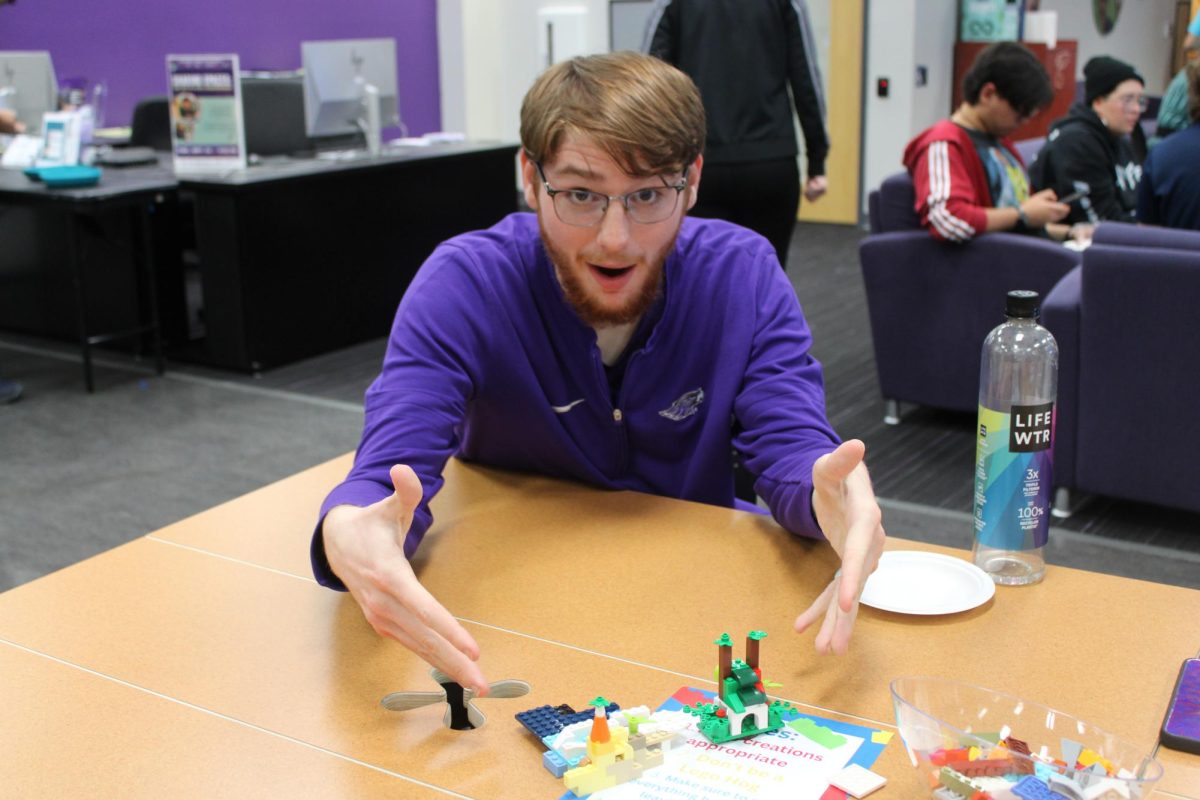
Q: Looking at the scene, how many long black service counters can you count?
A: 1